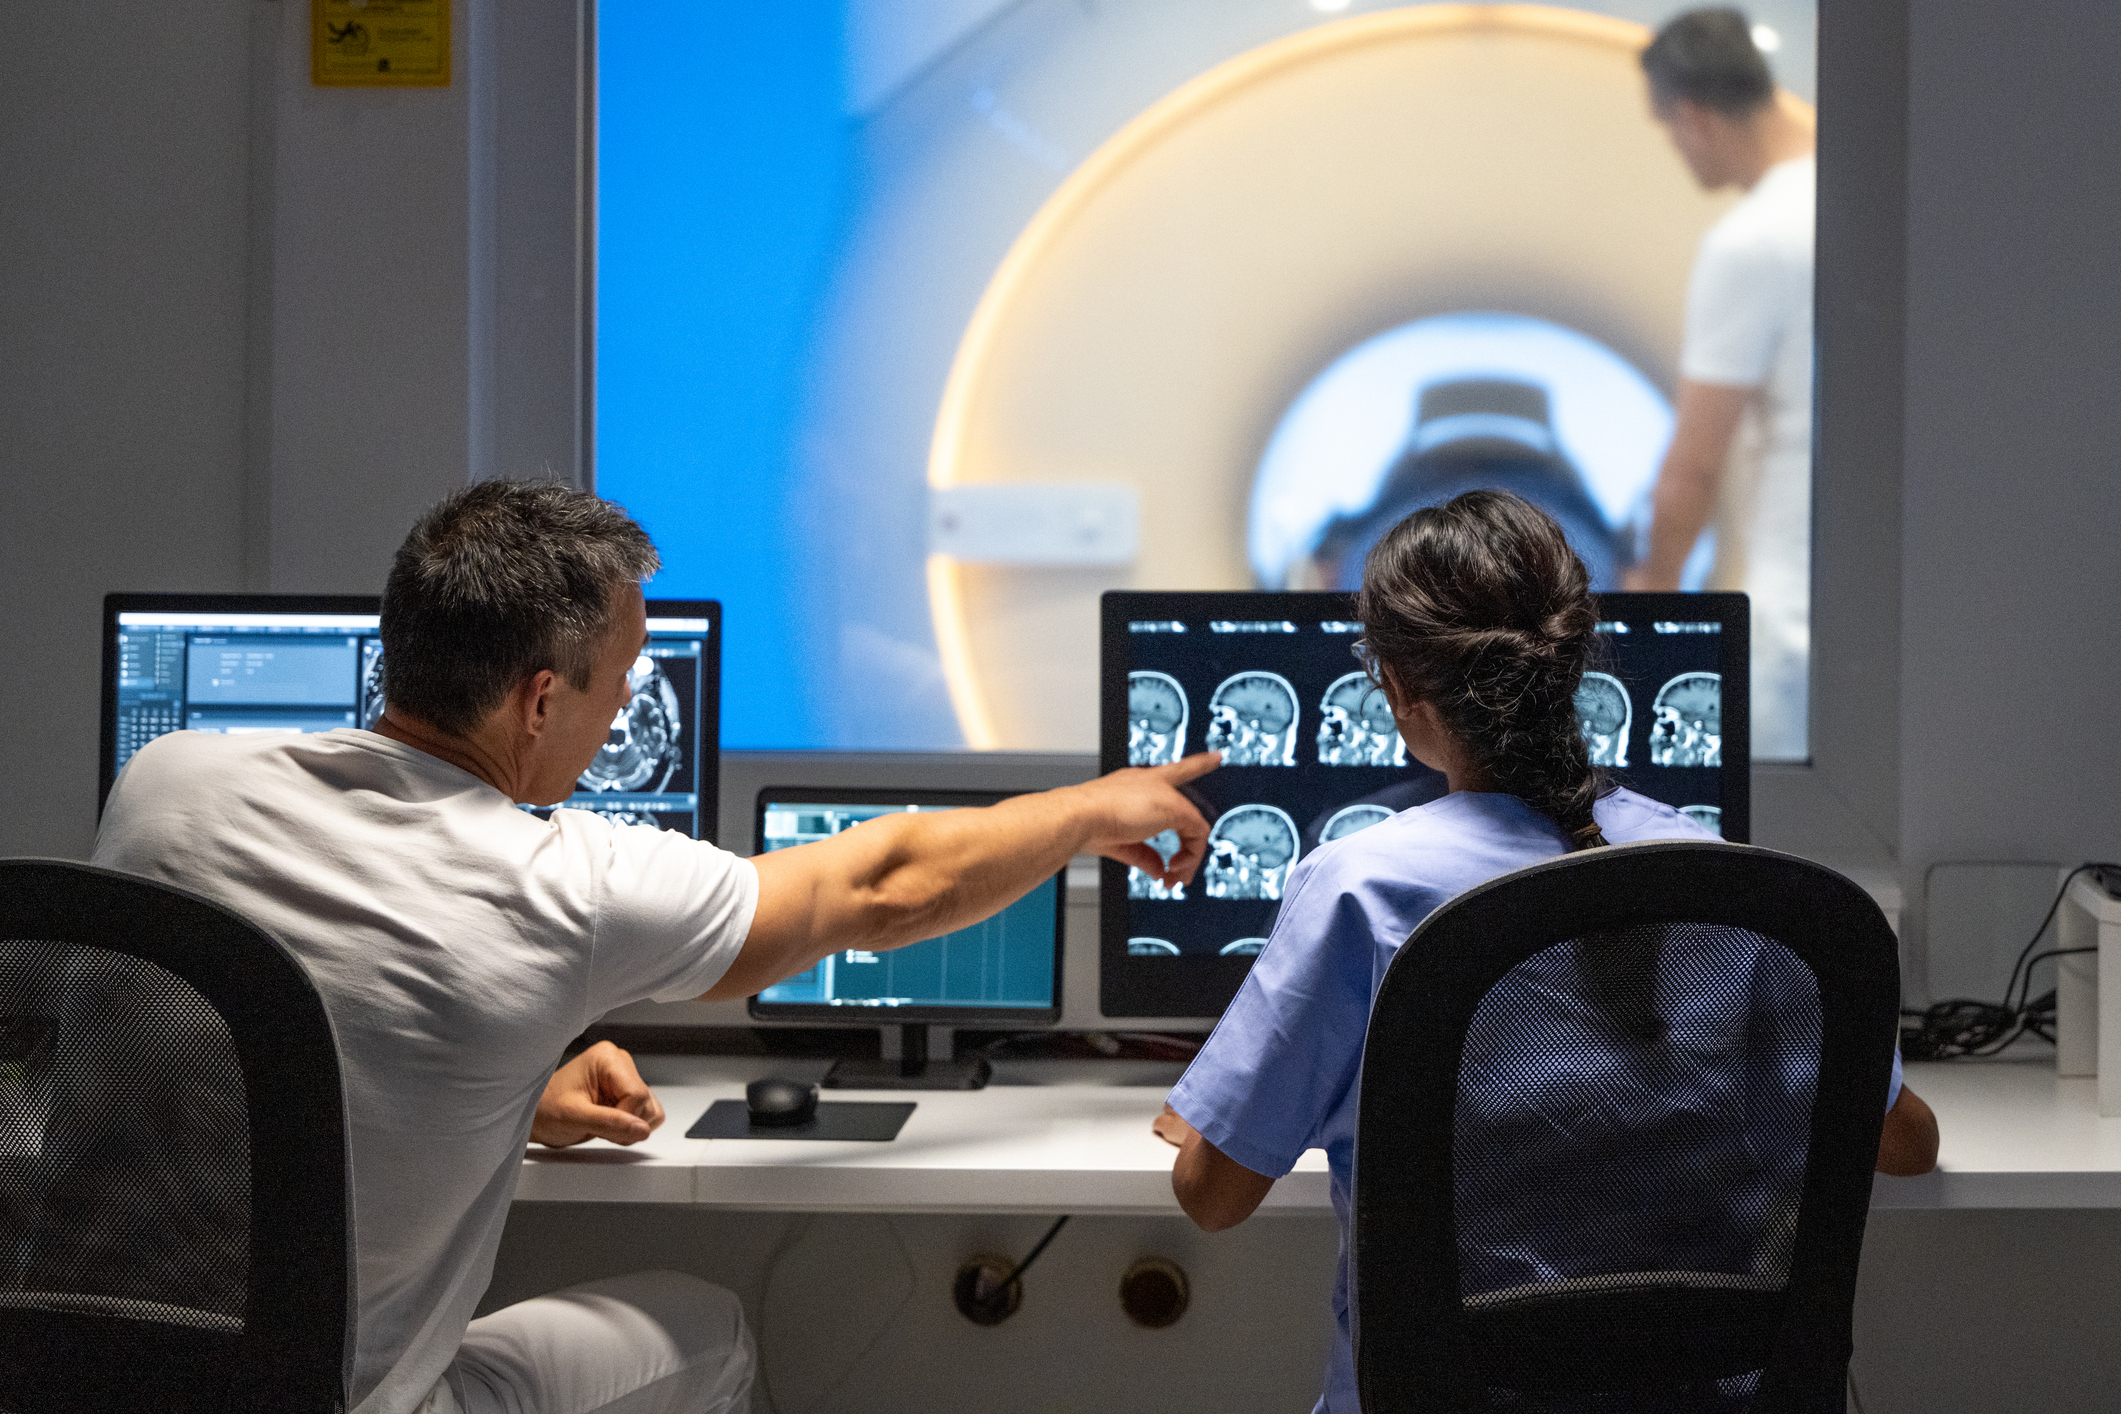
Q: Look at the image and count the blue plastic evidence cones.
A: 0